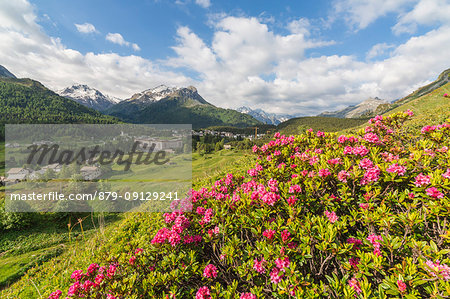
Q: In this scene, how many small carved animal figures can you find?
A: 0